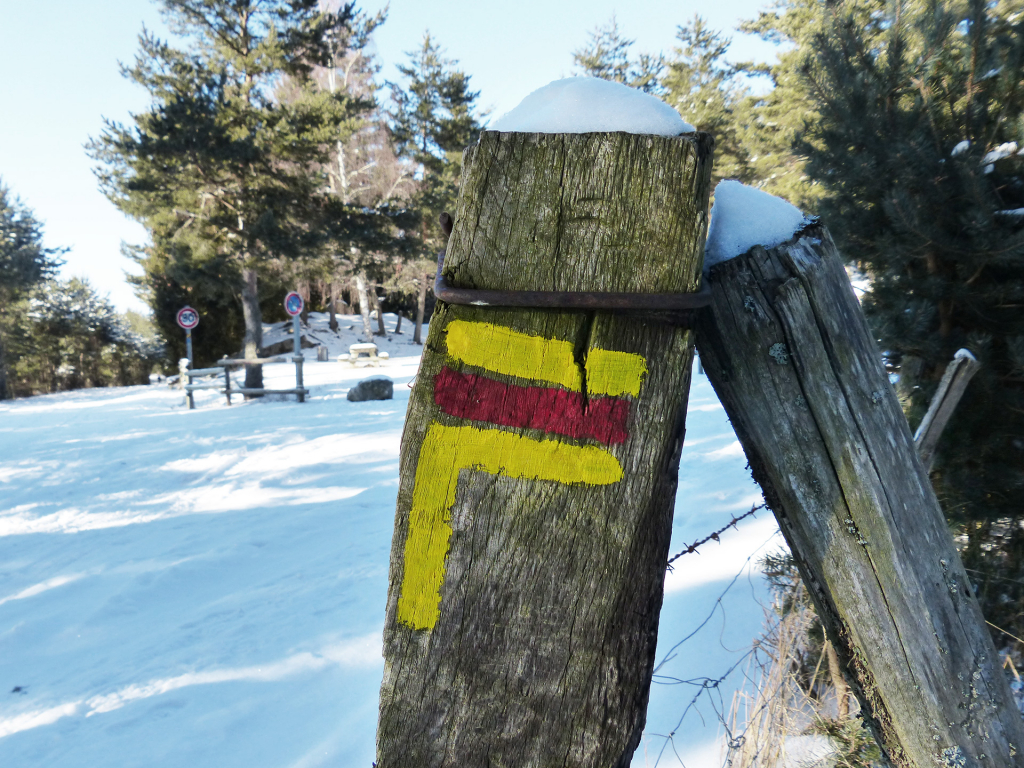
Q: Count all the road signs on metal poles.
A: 2